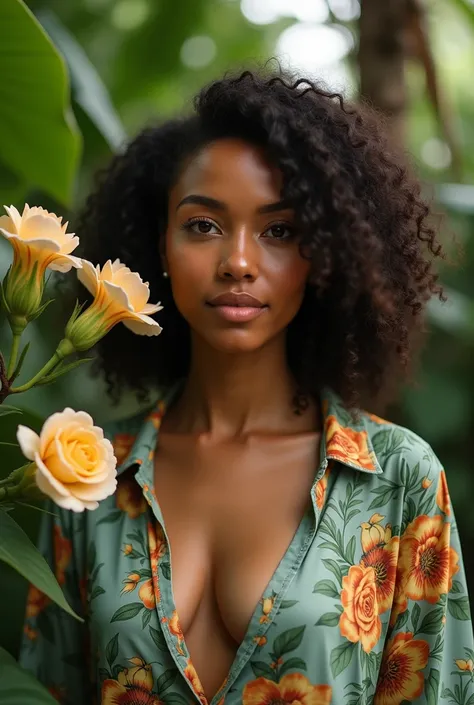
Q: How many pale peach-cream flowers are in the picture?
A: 3